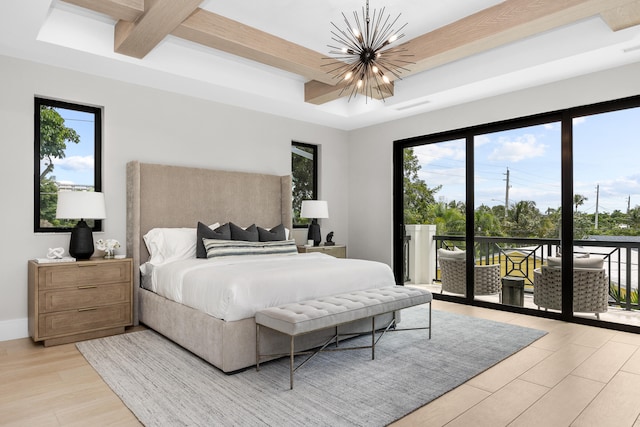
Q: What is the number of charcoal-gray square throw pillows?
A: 3